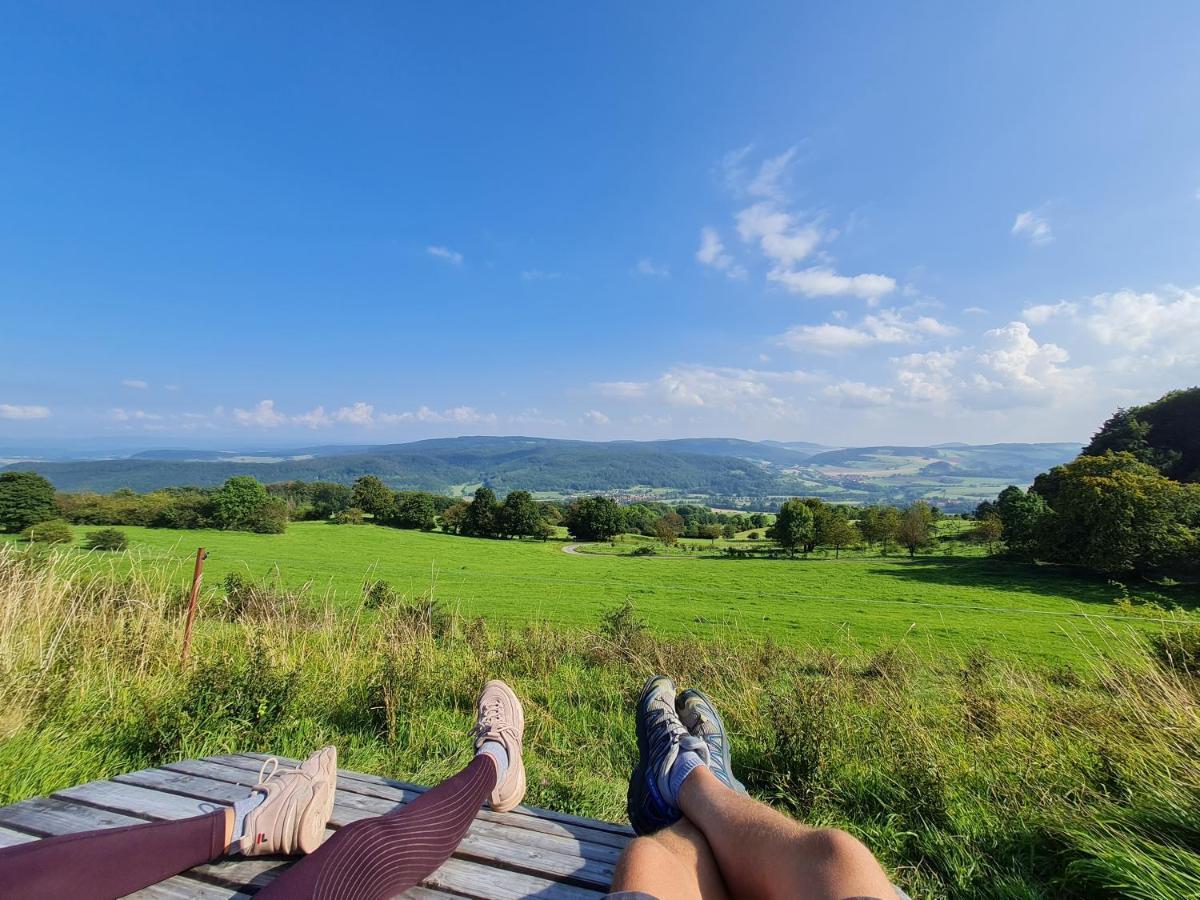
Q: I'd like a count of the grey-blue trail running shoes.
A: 2